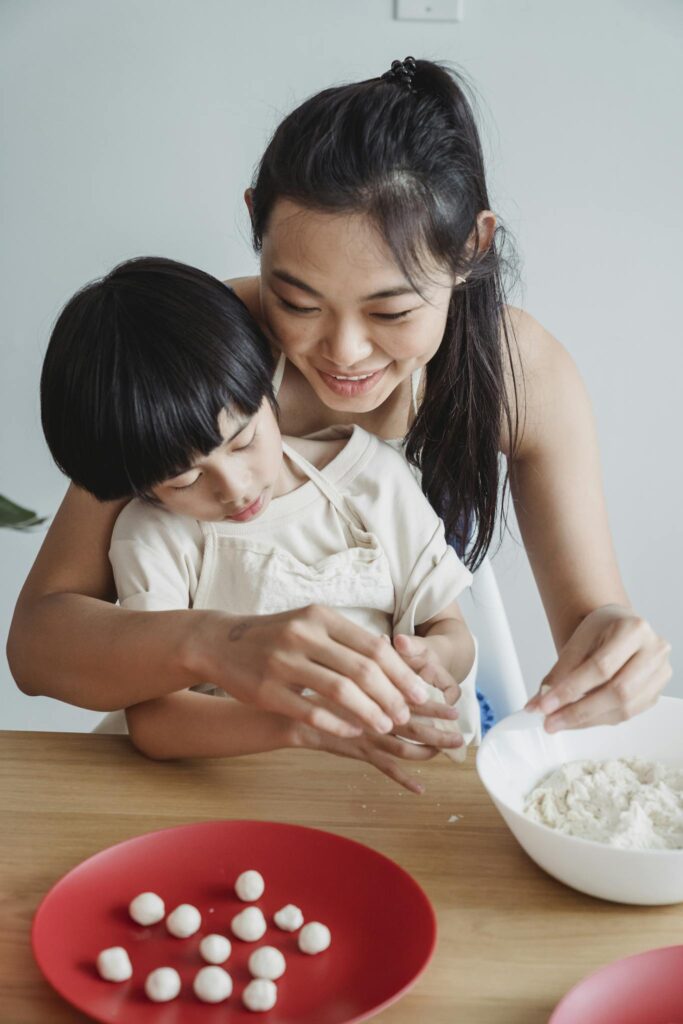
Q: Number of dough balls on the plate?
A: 12